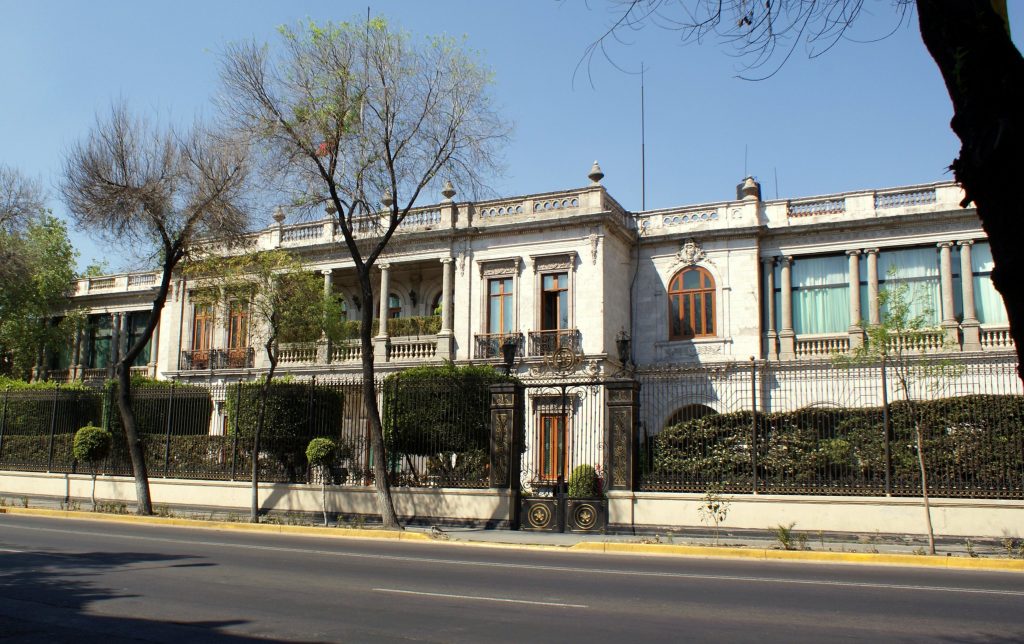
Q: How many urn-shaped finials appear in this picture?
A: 6